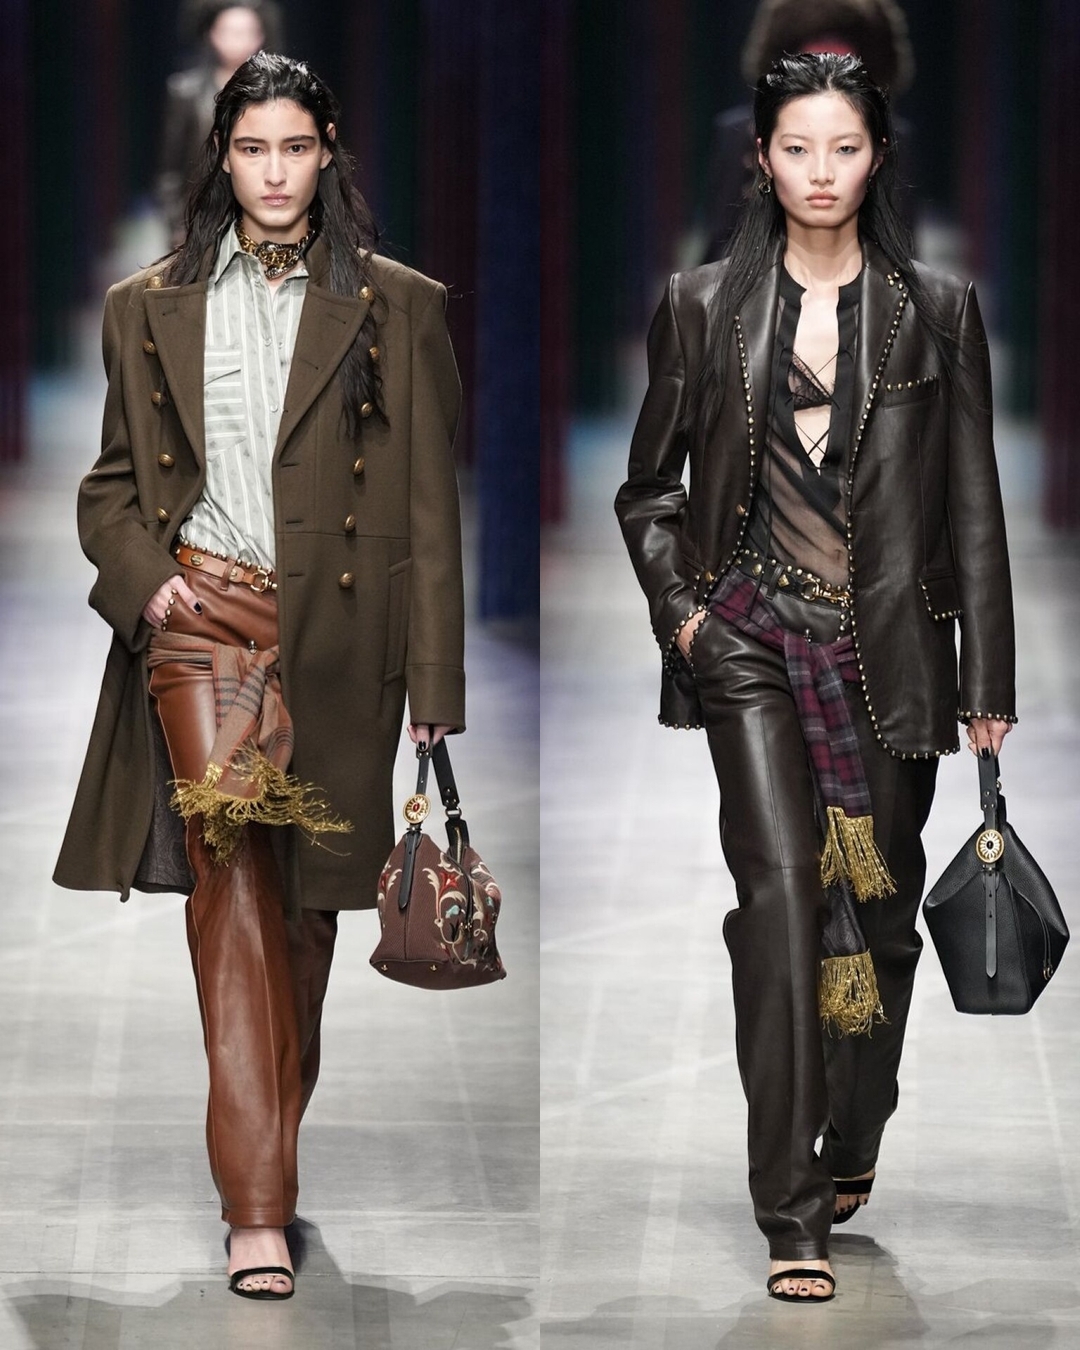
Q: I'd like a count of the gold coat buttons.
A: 11